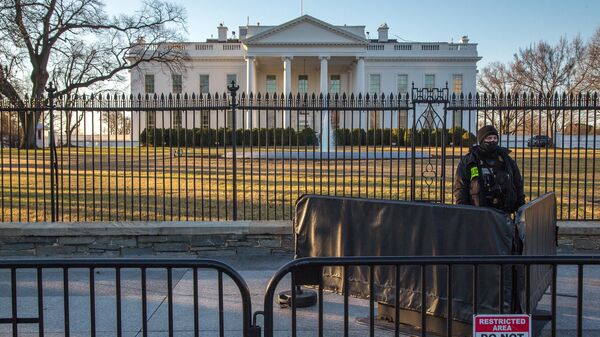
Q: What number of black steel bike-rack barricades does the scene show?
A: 2